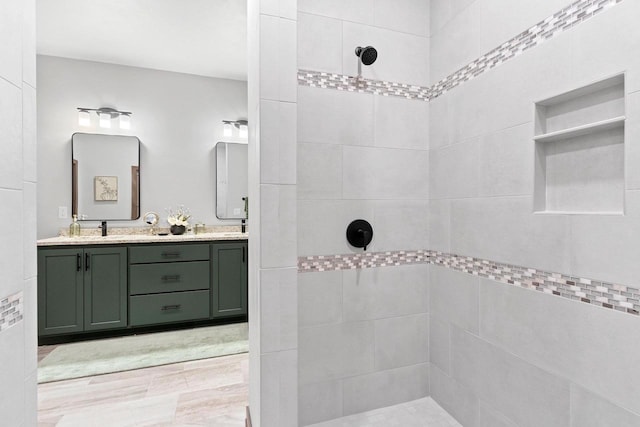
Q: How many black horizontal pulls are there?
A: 3